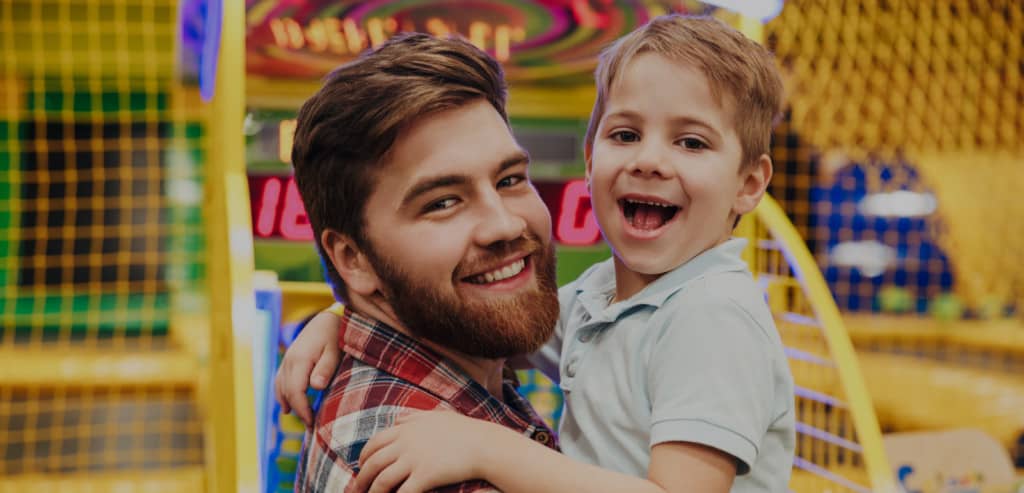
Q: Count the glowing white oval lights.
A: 2